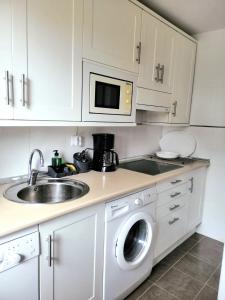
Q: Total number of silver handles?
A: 12